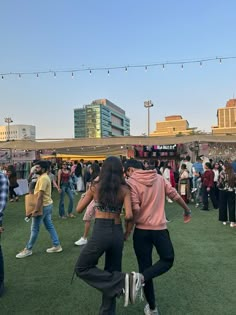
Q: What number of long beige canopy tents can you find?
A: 1